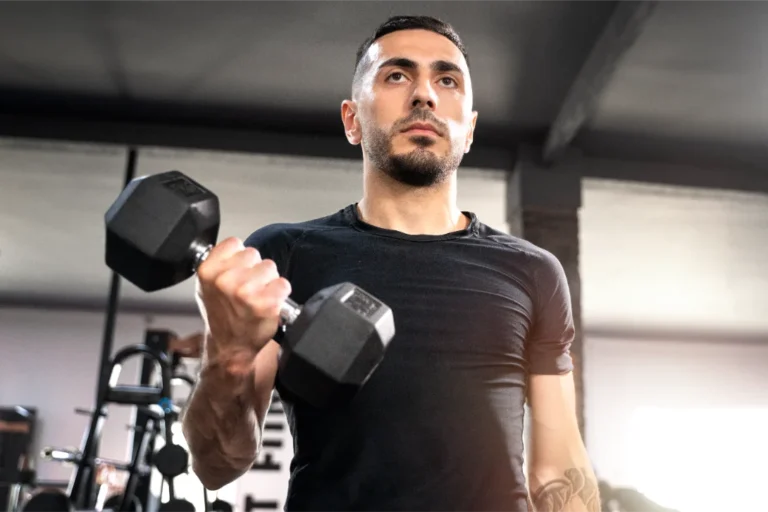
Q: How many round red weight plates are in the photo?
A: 0